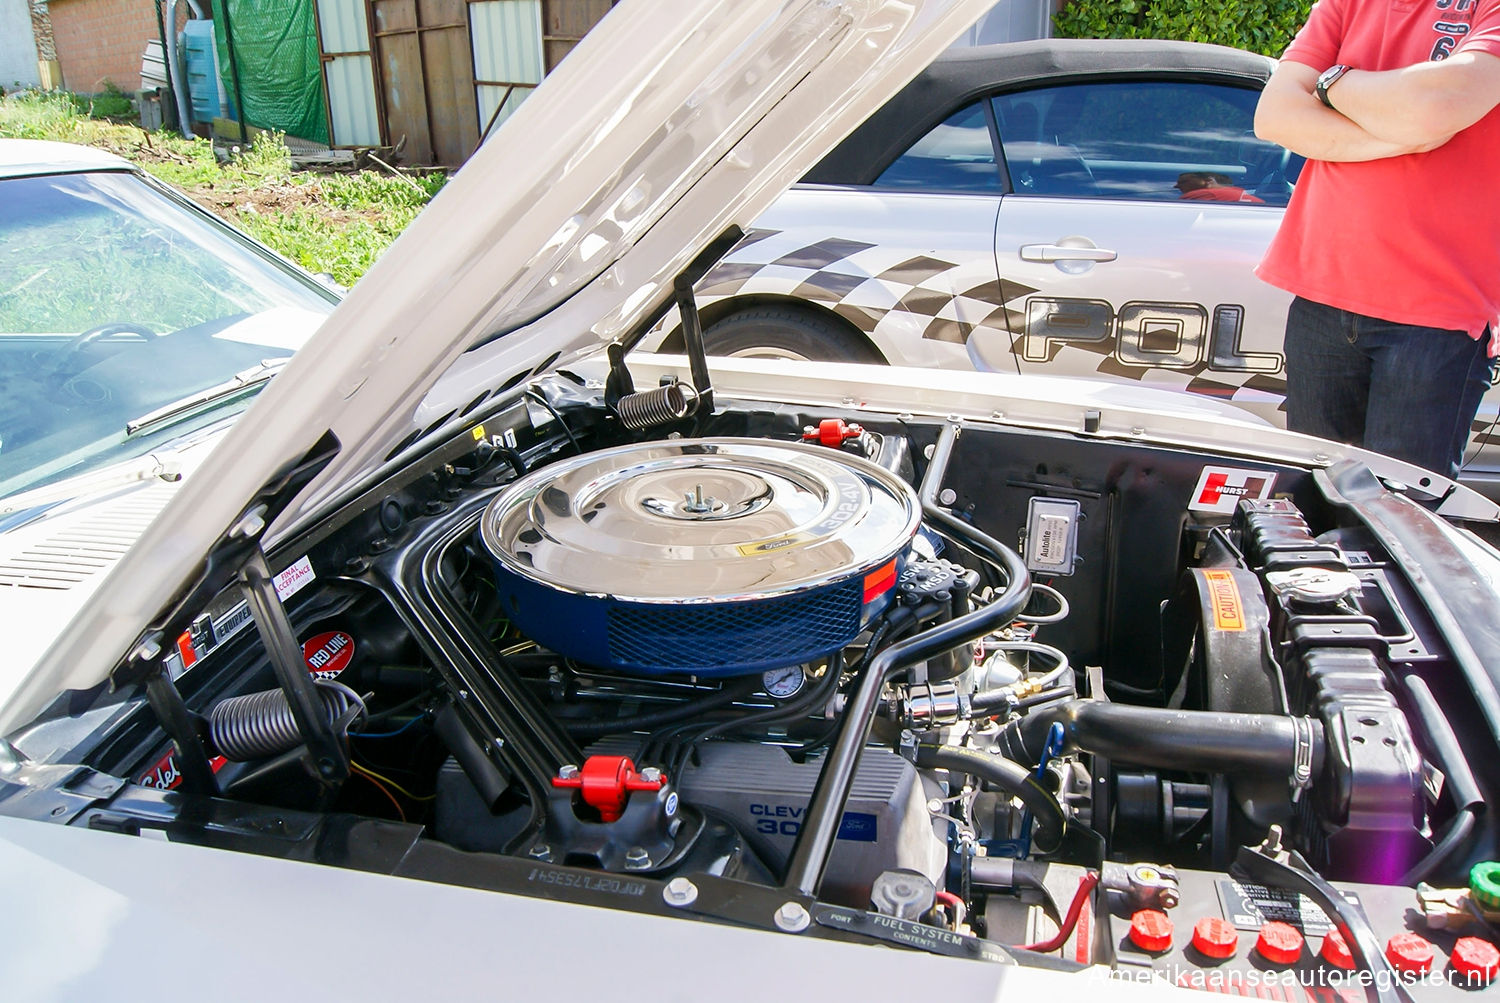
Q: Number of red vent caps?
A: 6